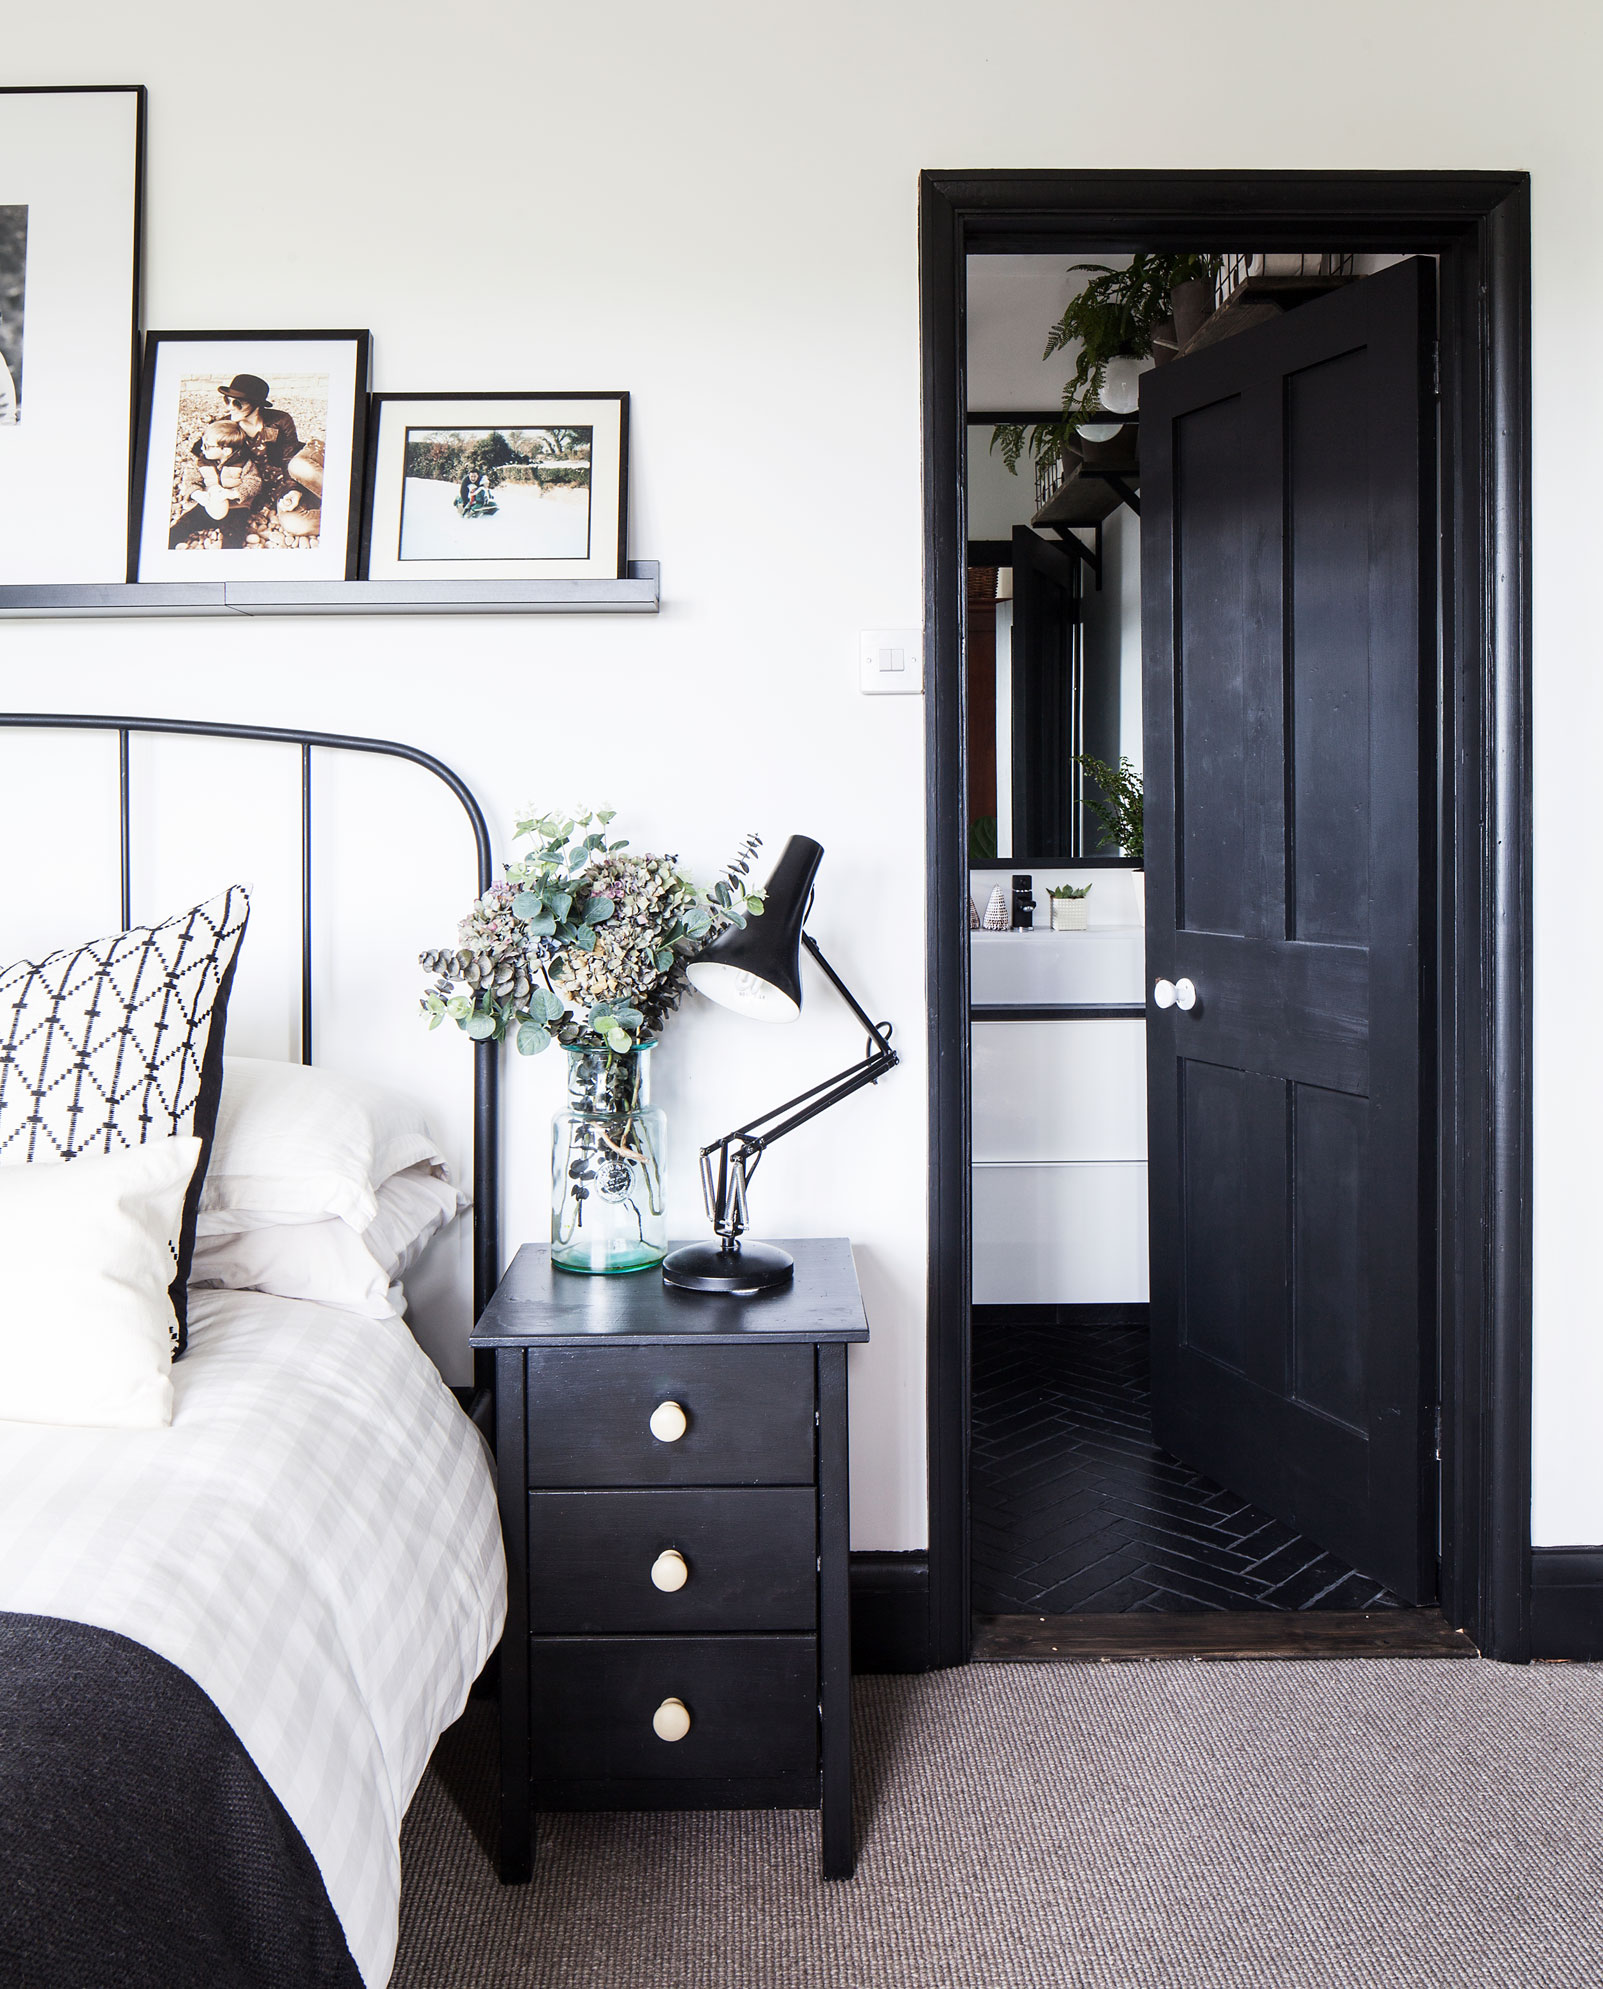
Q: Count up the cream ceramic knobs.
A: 3